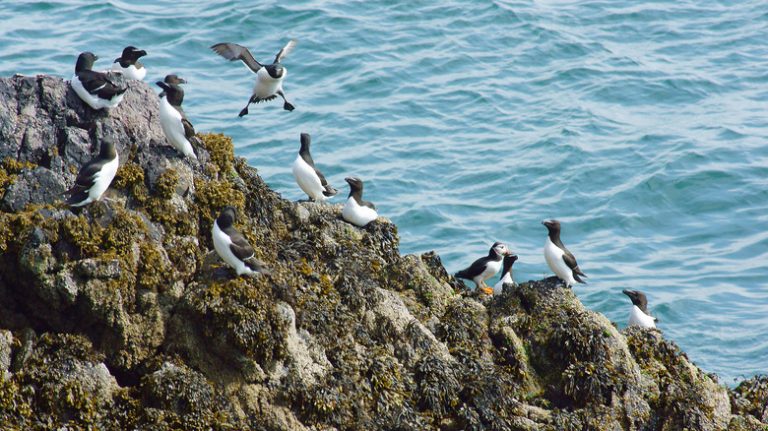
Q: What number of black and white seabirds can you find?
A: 13